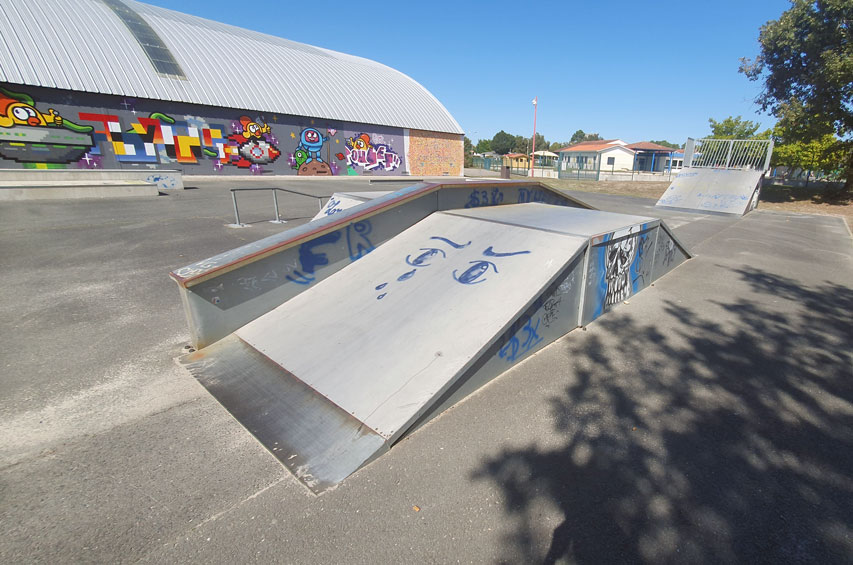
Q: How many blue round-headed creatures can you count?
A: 1